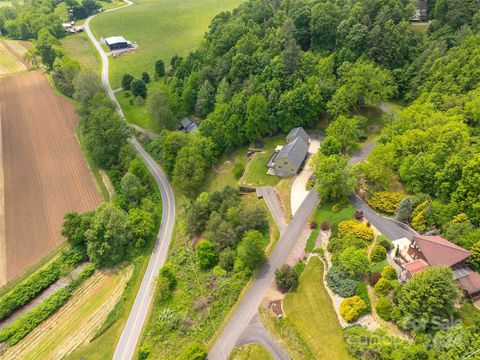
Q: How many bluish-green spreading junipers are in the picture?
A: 1